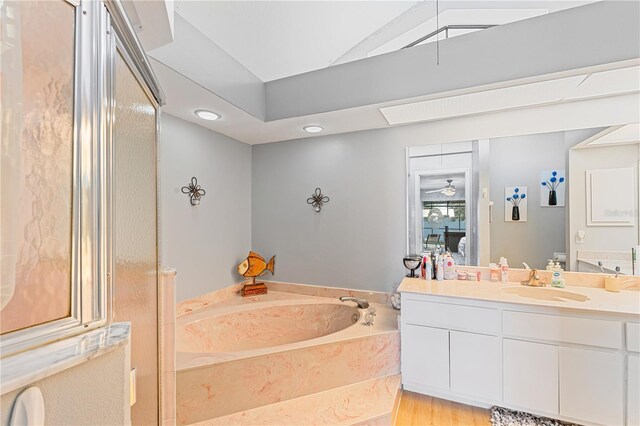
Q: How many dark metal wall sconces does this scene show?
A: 2